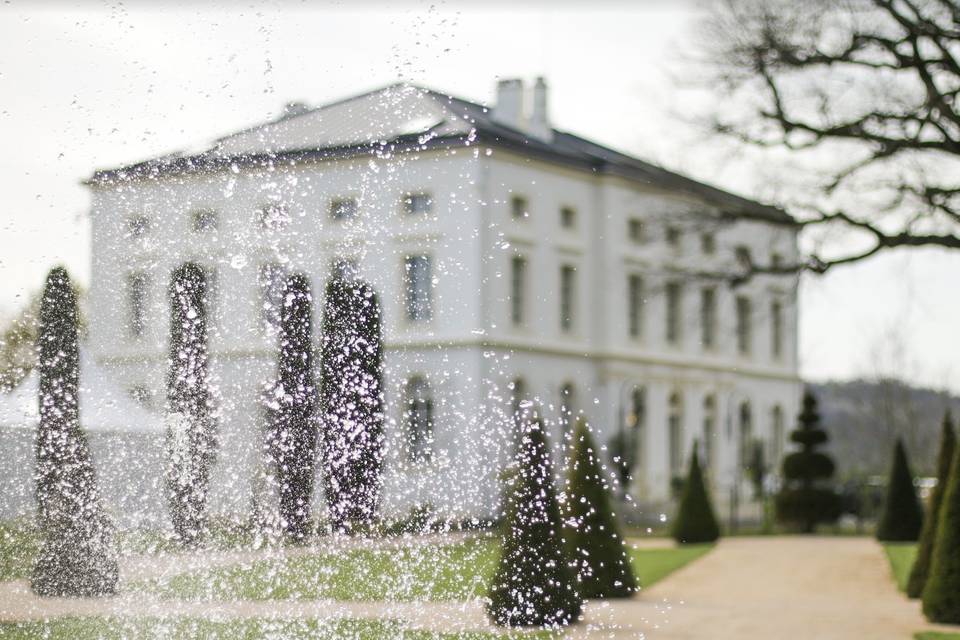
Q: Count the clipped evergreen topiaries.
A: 11